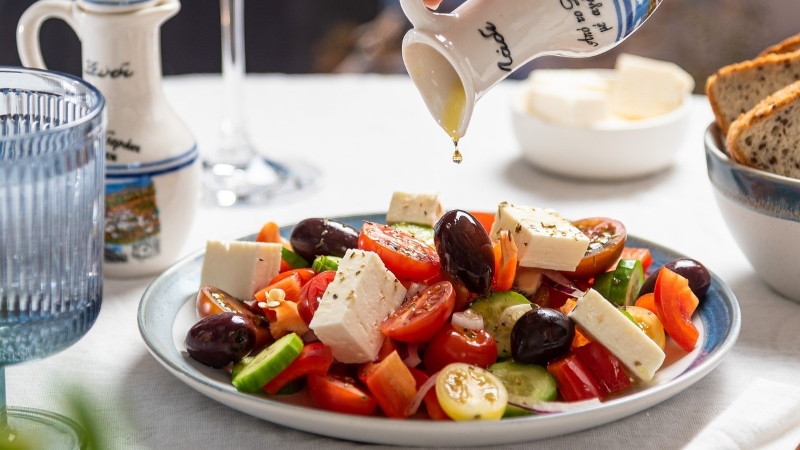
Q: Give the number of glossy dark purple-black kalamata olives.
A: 5